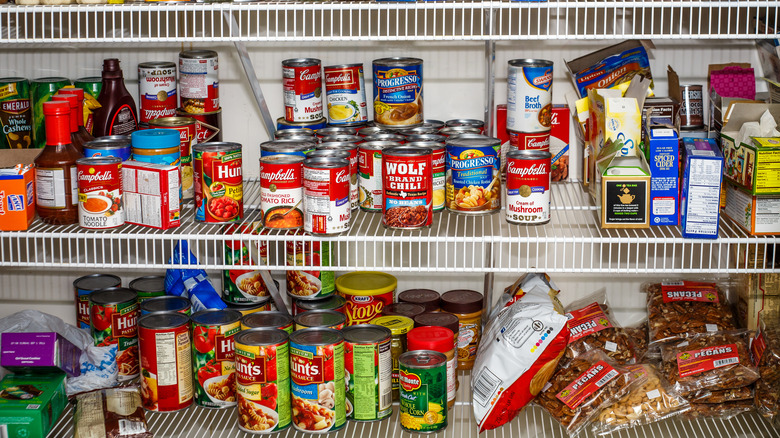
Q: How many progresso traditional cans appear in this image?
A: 1